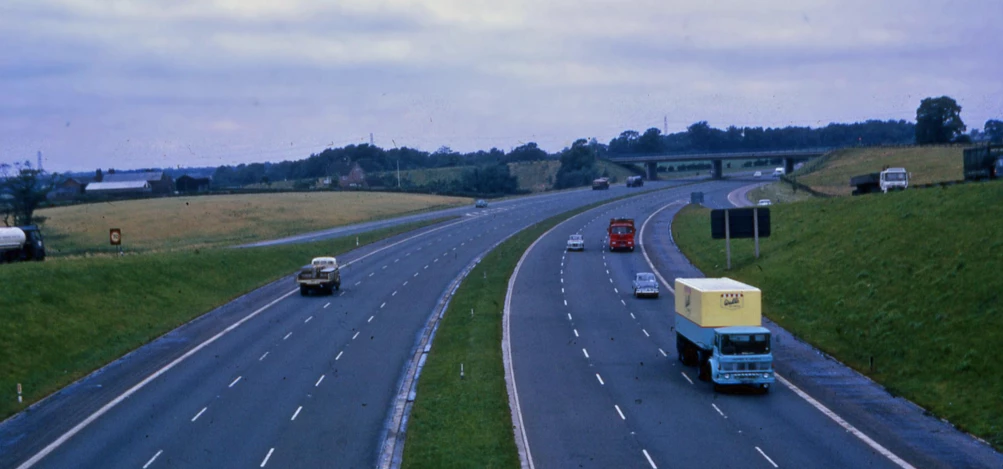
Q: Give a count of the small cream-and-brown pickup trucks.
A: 1